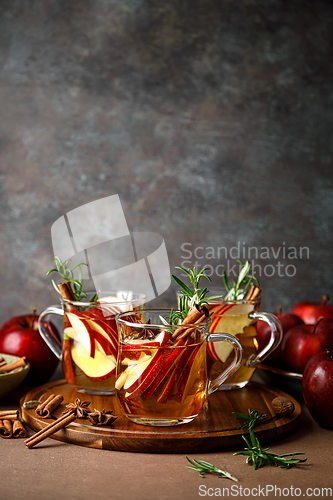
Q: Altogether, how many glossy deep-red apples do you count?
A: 5